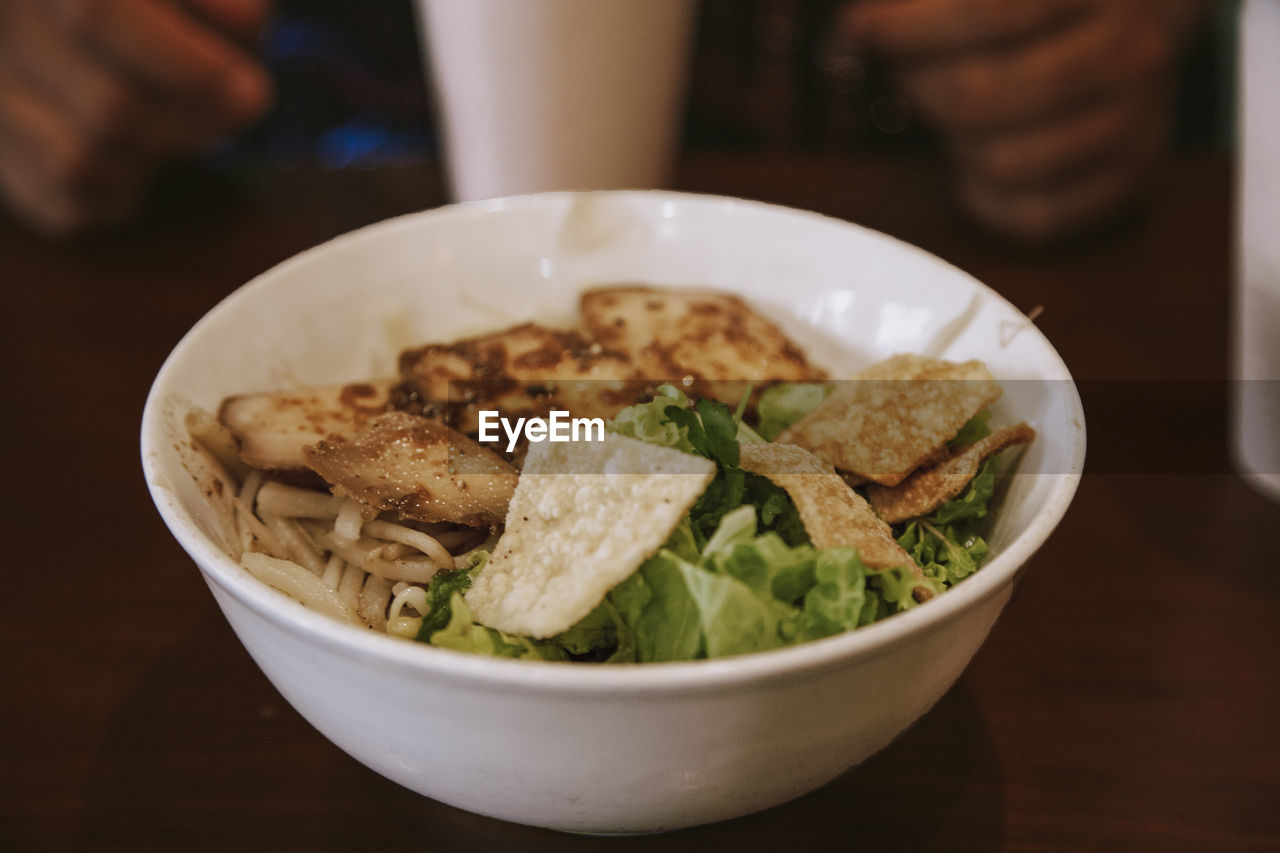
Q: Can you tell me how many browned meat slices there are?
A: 4